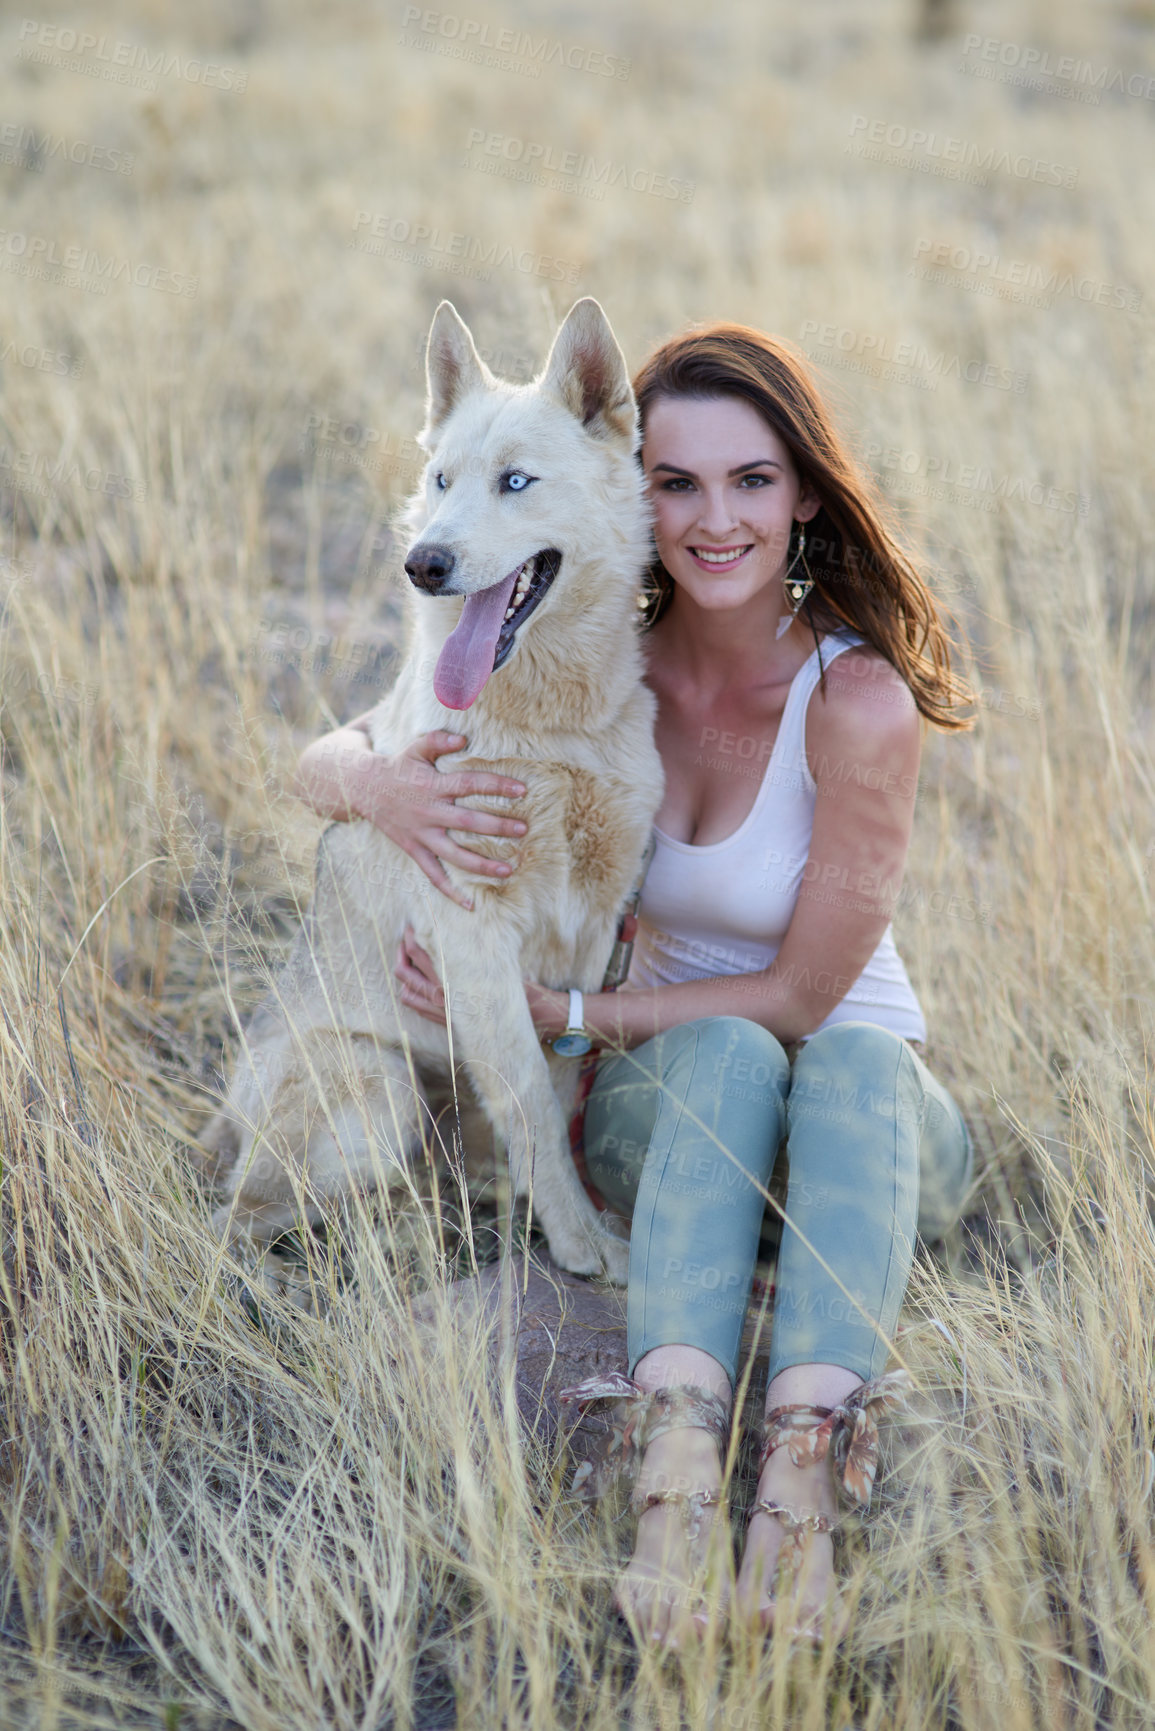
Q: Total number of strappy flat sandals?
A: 2